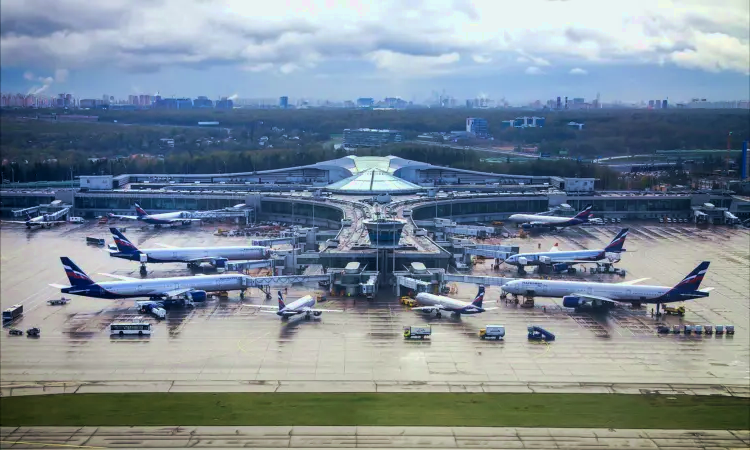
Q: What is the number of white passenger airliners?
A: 9